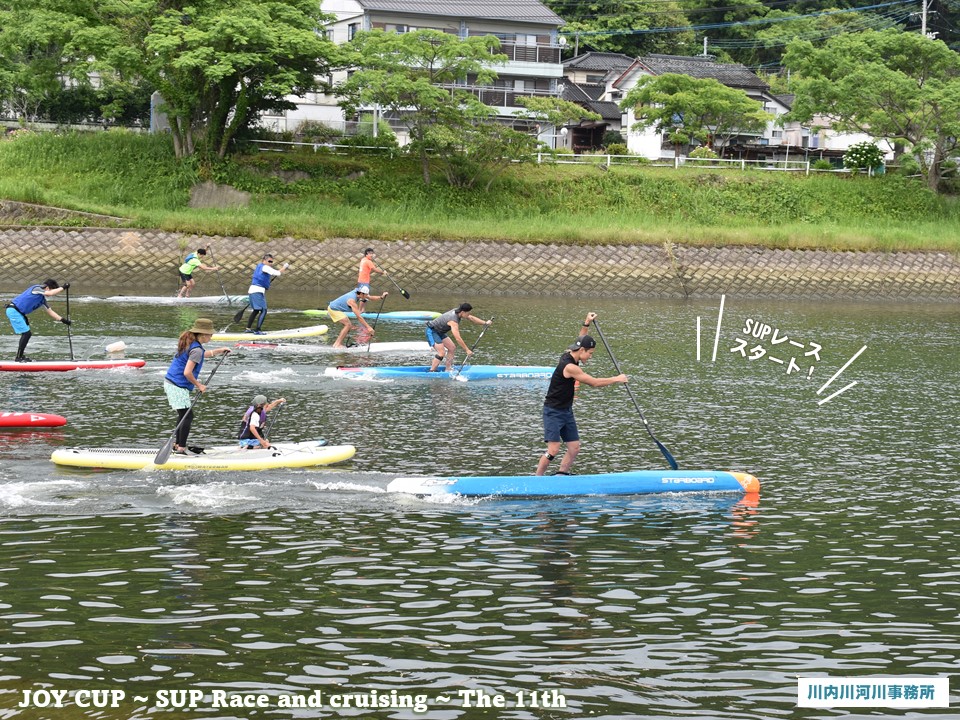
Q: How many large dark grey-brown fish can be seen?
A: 0